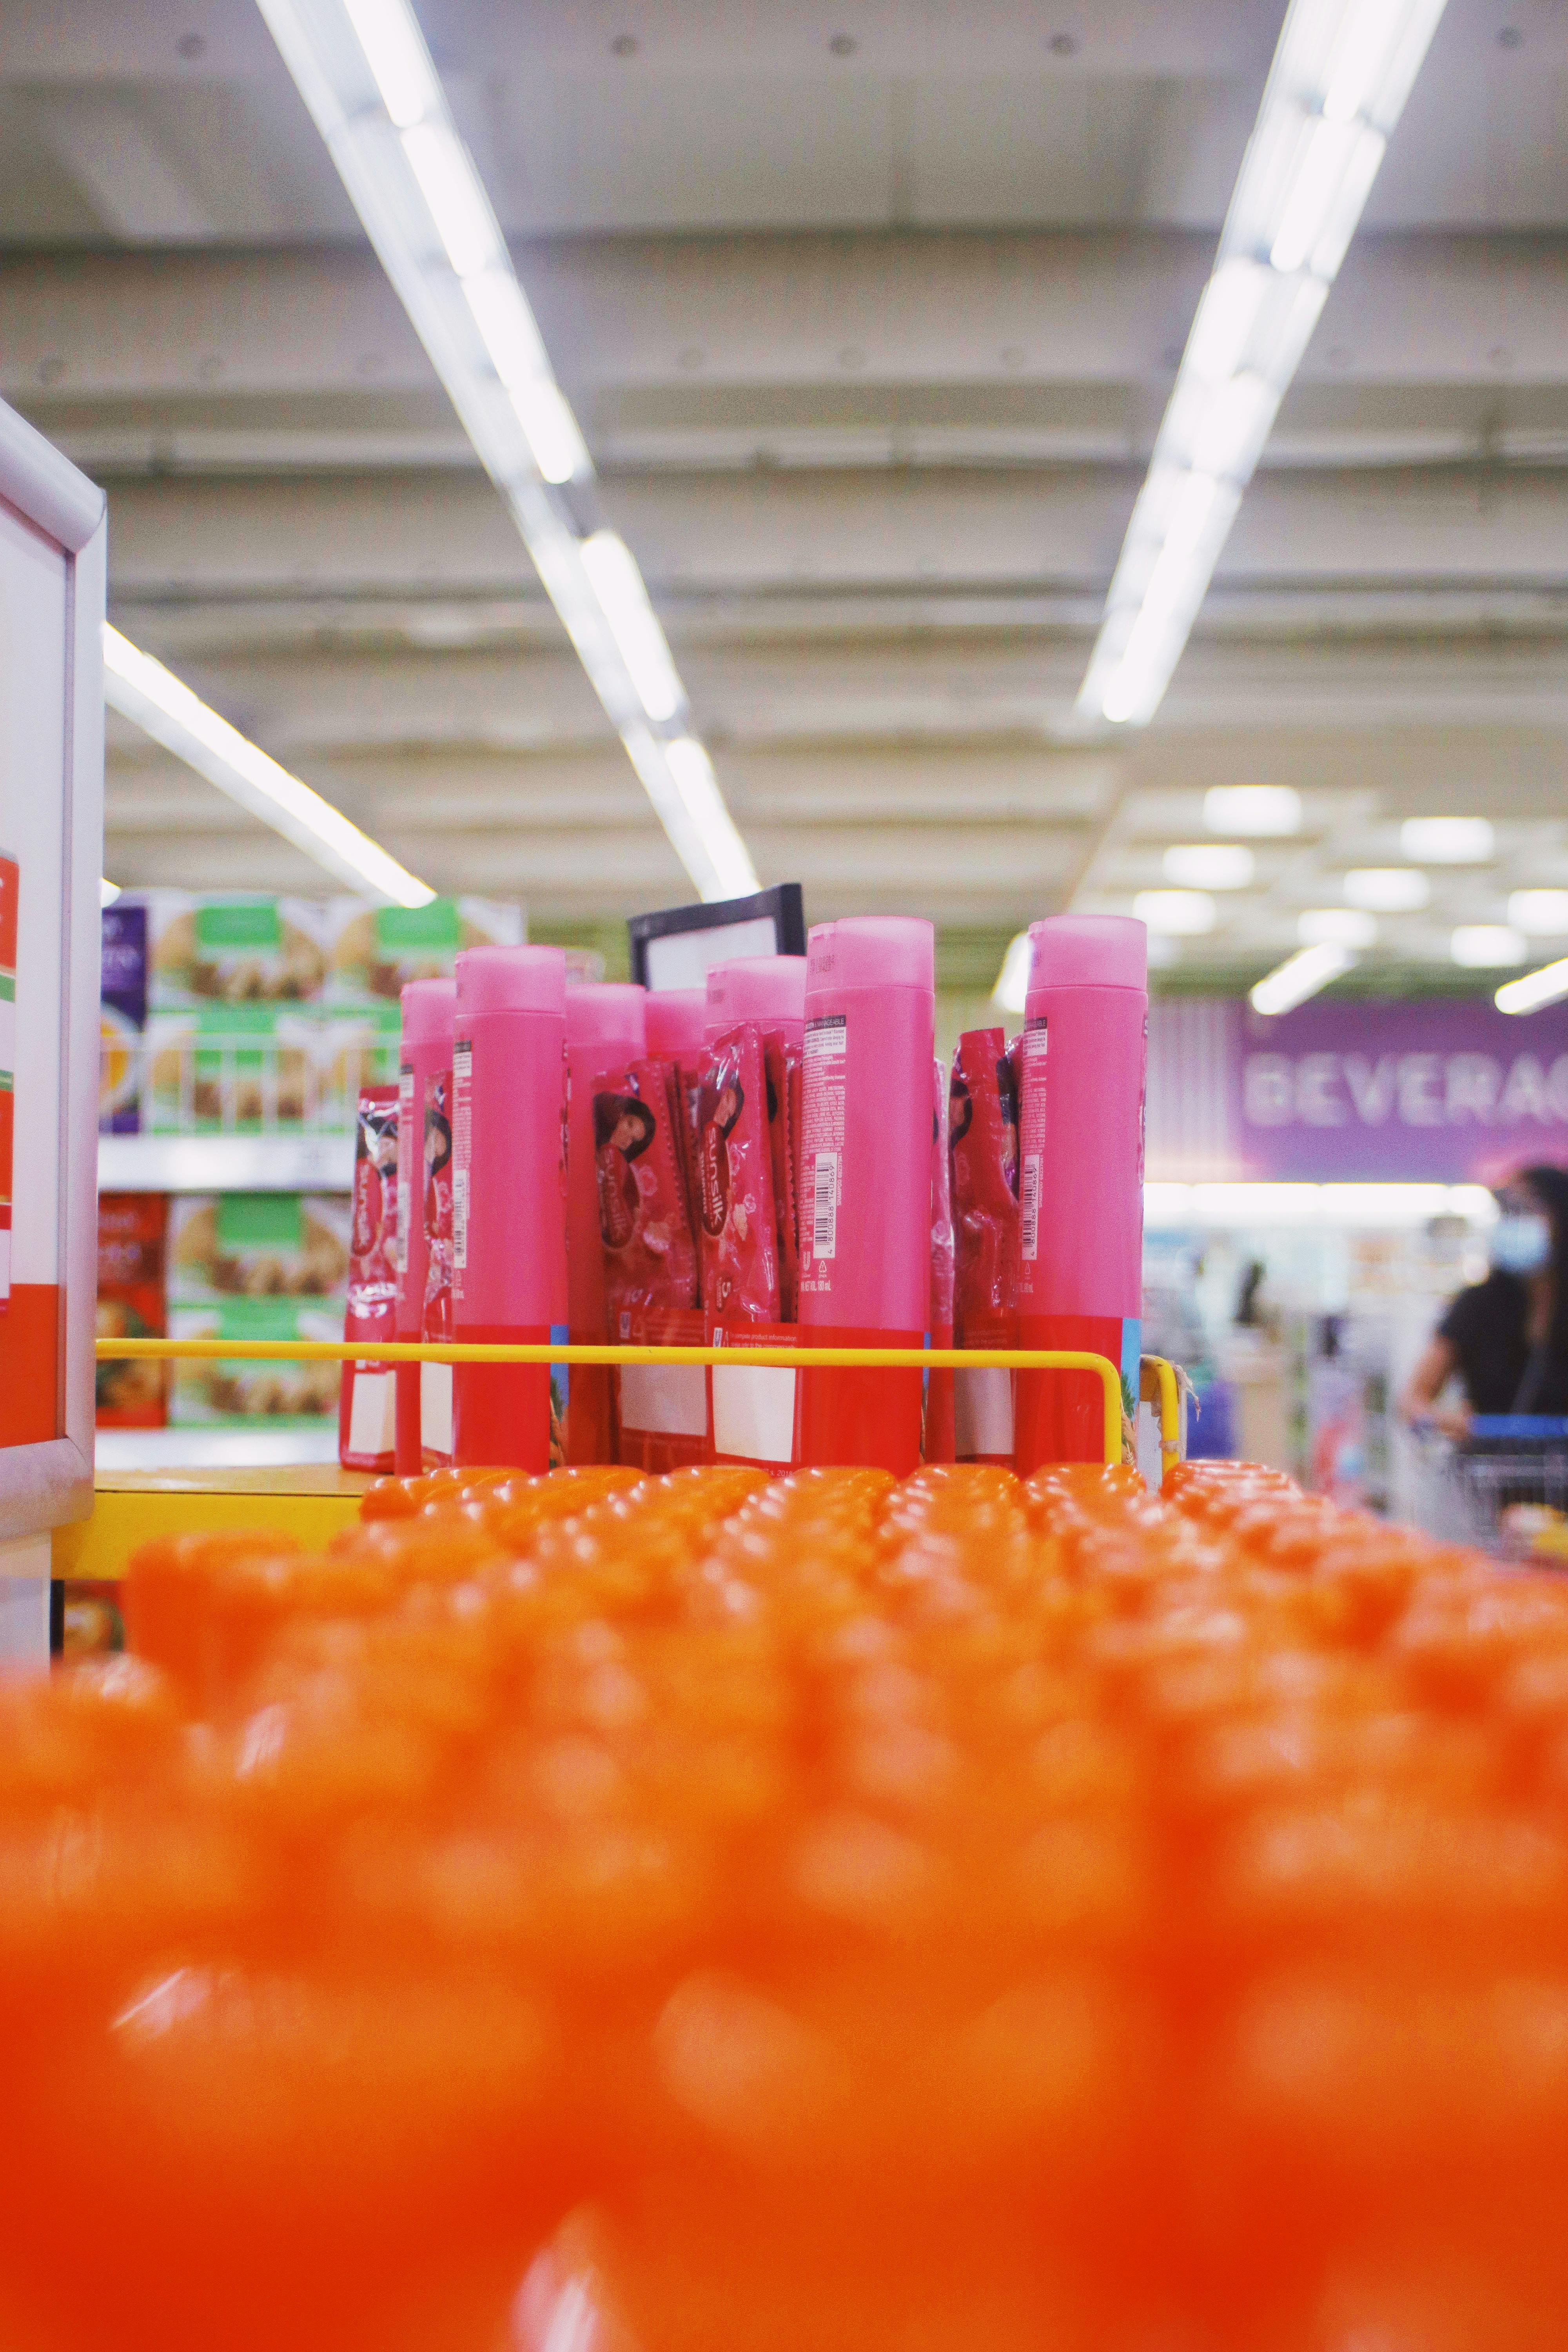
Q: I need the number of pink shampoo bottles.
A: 7